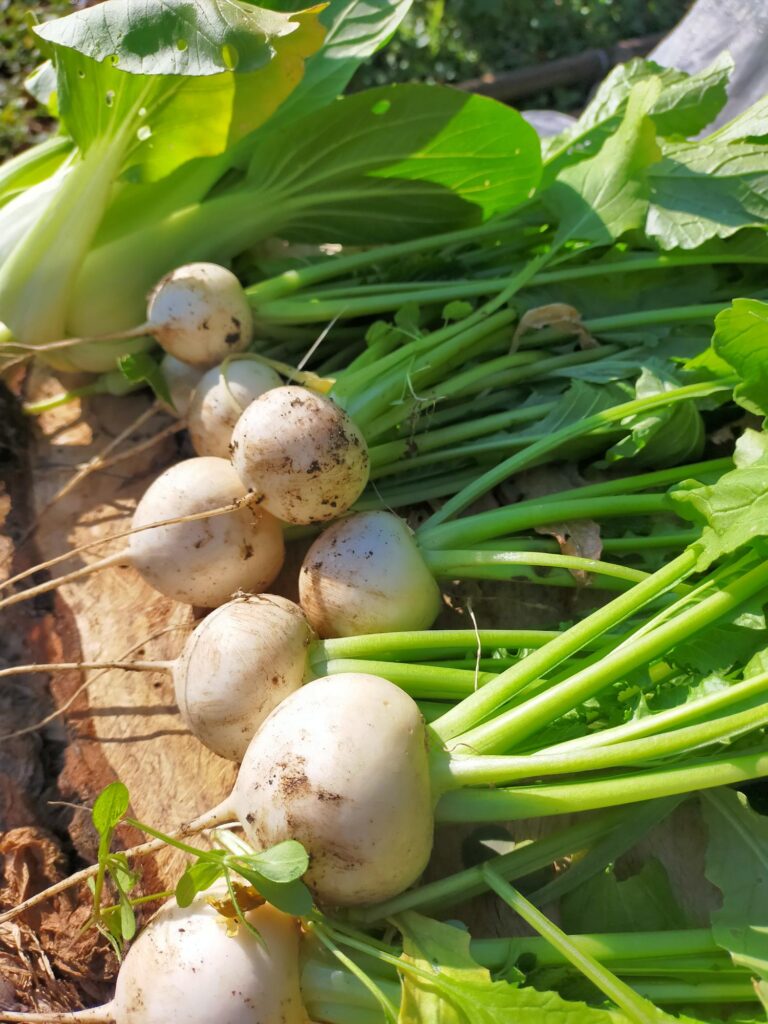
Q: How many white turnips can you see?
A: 9